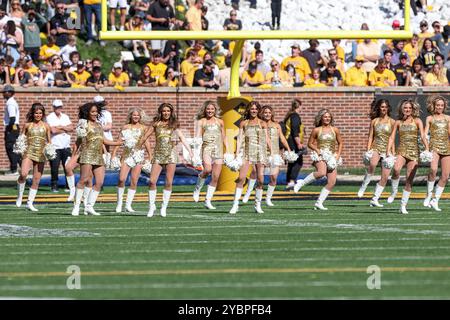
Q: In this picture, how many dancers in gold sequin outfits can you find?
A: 11